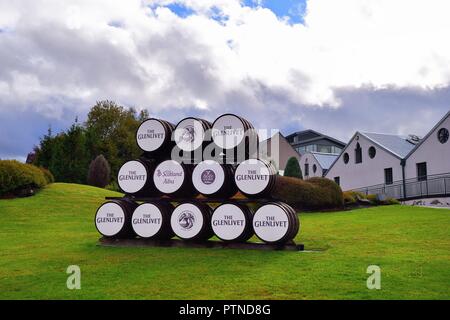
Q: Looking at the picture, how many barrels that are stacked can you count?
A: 12